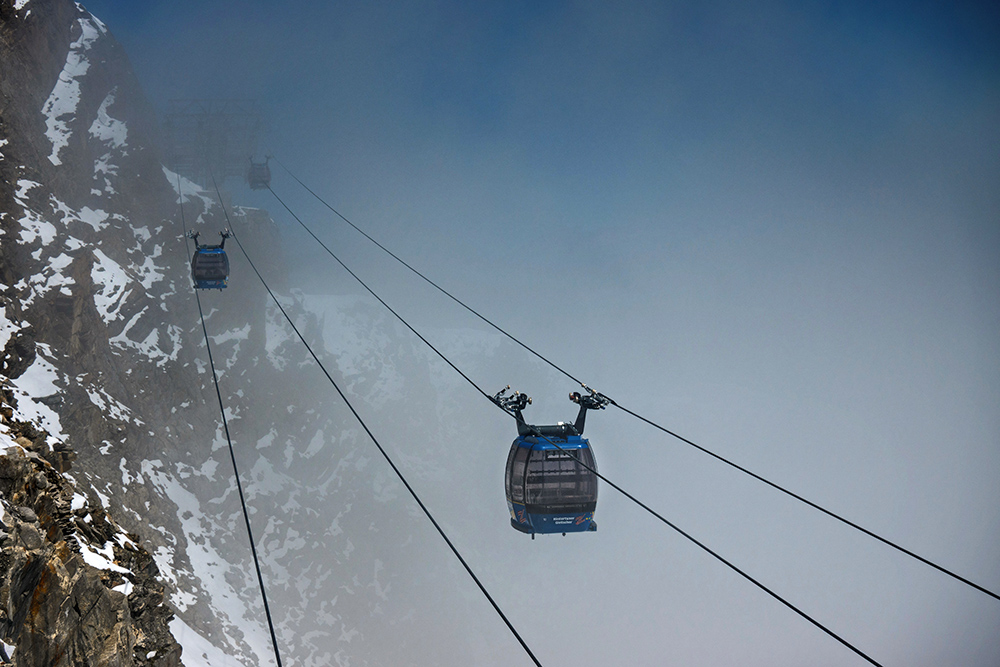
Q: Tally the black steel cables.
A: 4